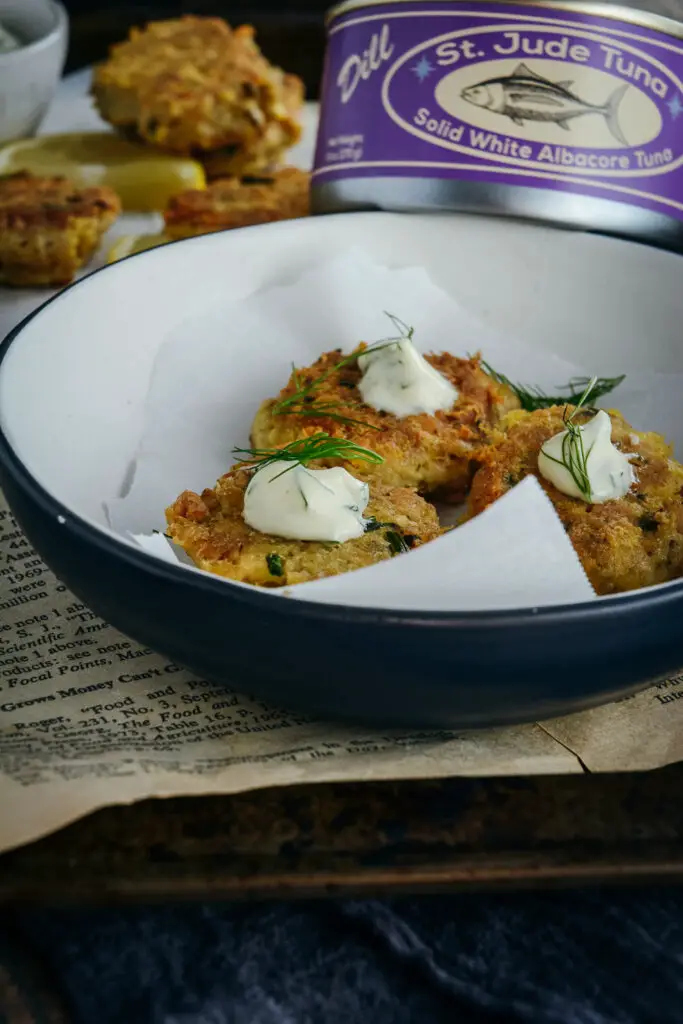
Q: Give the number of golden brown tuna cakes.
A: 6